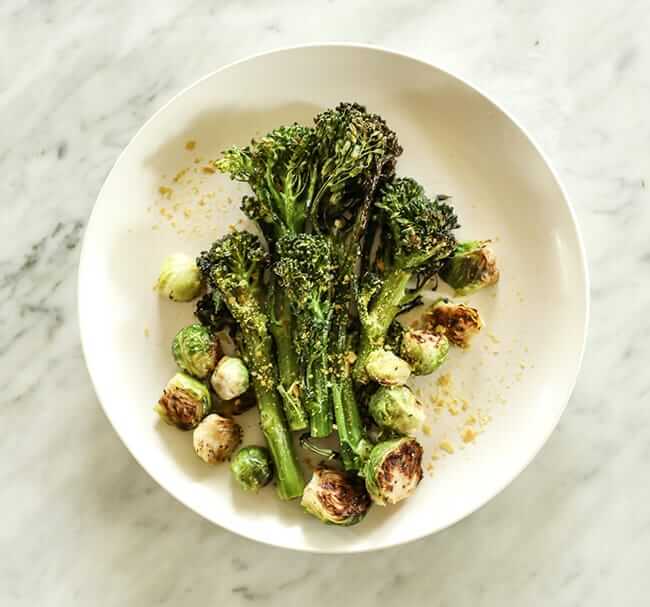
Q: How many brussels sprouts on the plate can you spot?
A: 13